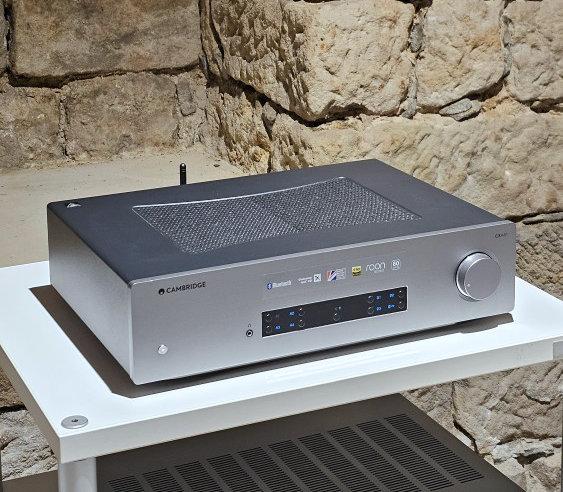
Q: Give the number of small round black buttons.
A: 9